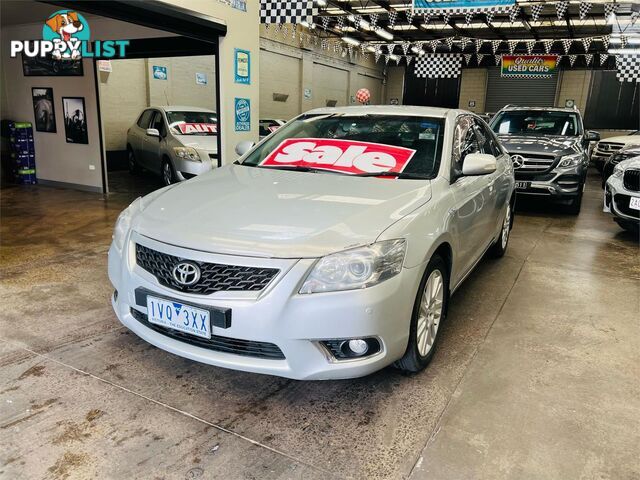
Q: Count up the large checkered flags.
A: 3